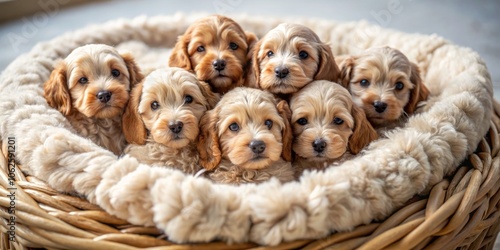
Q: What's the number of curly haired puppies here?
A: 7